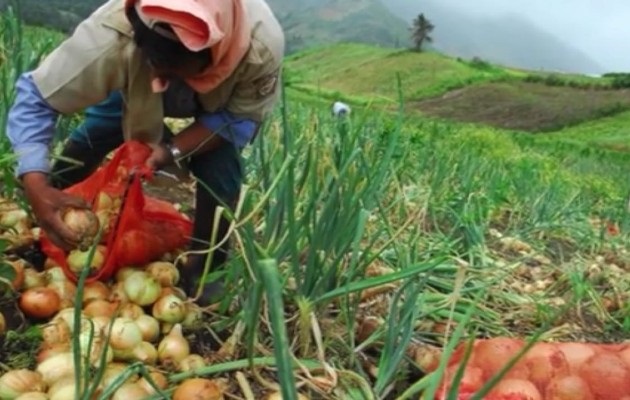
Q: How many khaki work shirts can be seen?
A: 1